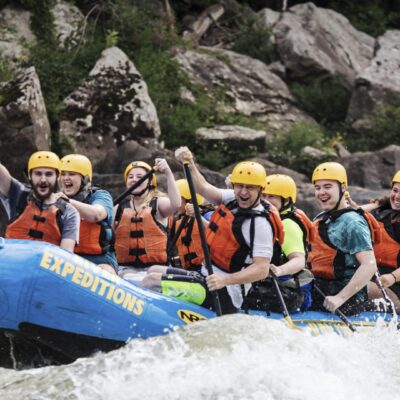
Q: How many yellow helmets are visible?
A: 8